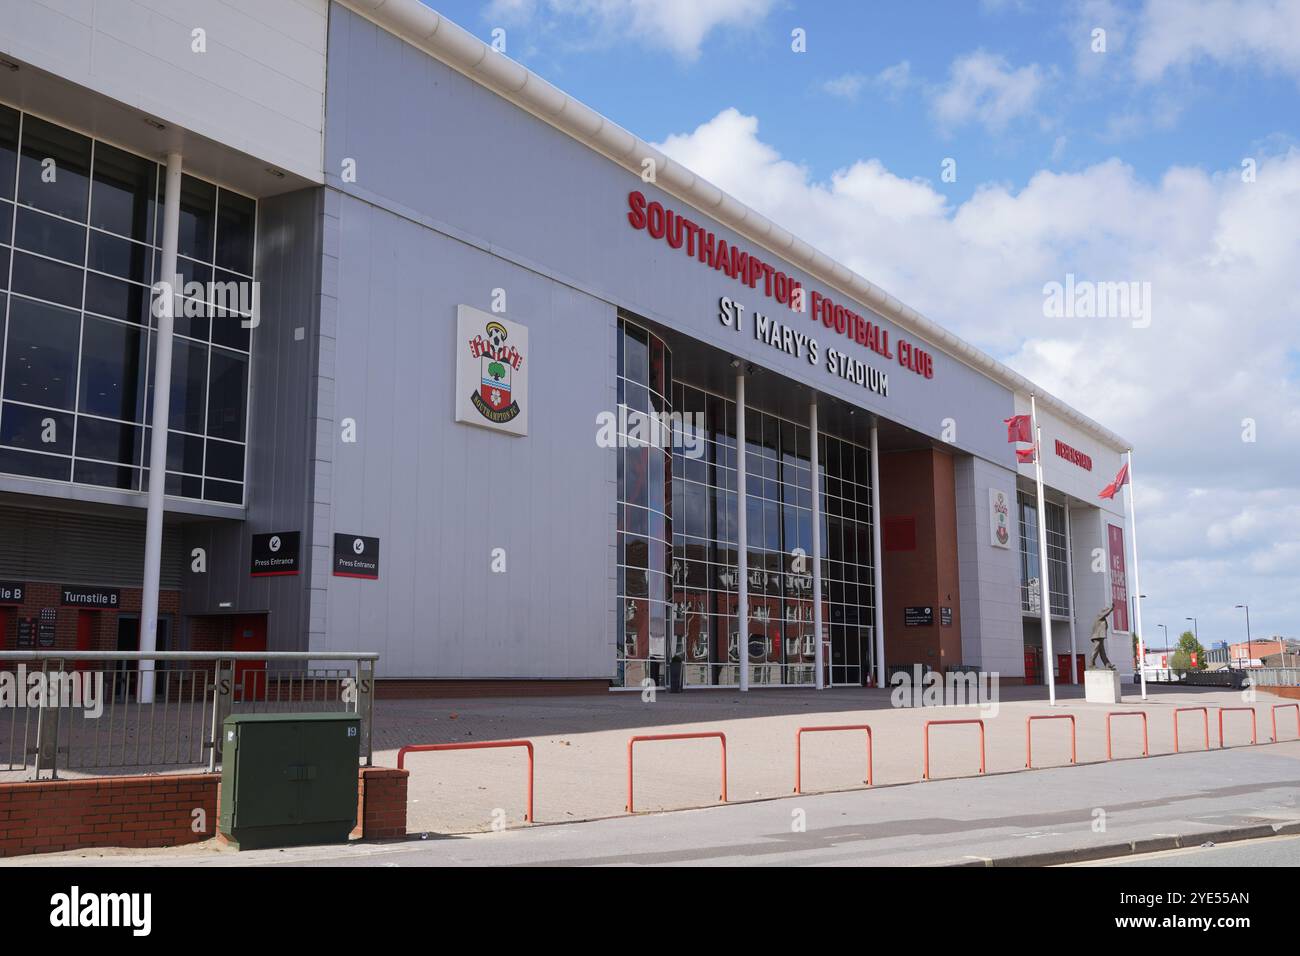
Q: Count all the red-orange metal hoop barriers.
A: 9